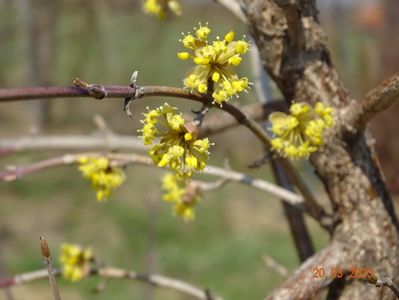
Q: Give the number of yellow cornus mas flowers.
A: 7